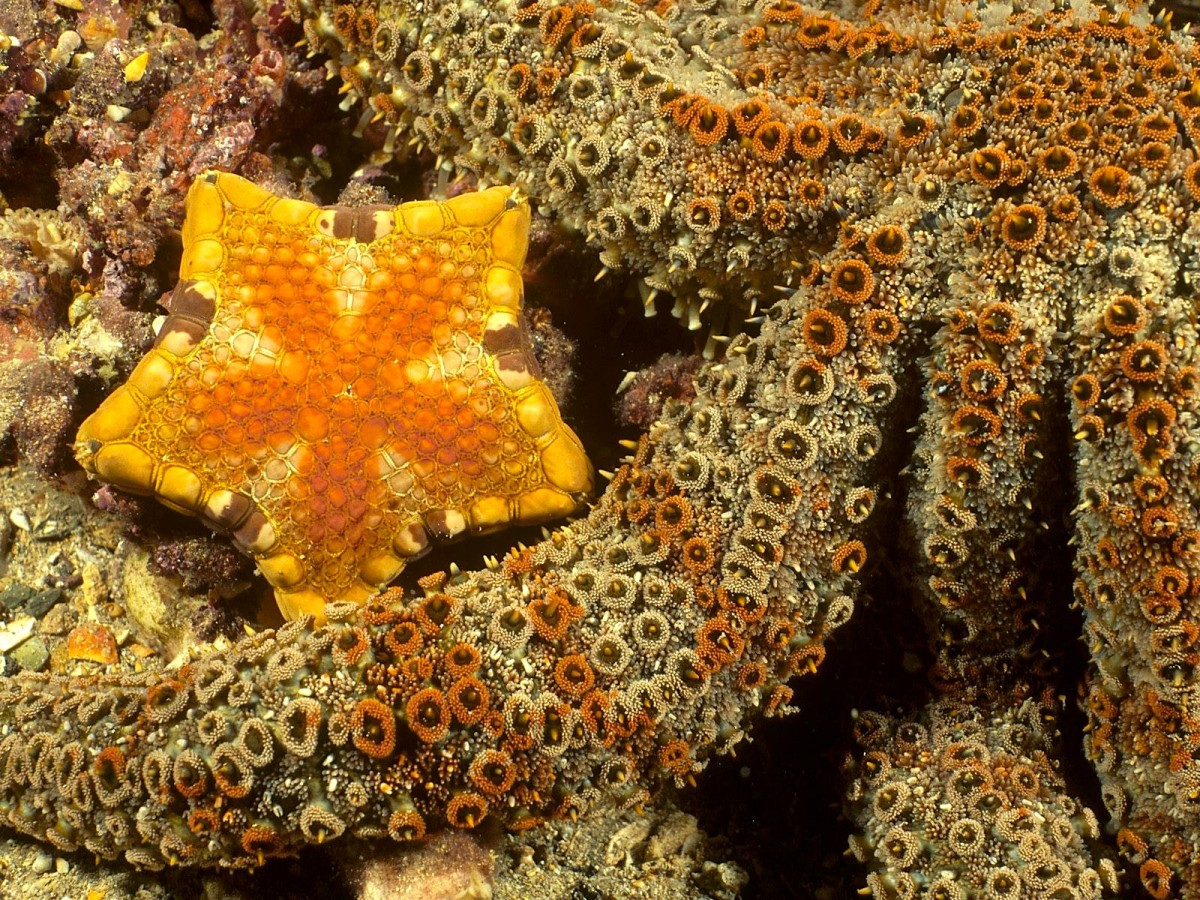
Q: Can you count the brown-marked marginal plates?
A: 10